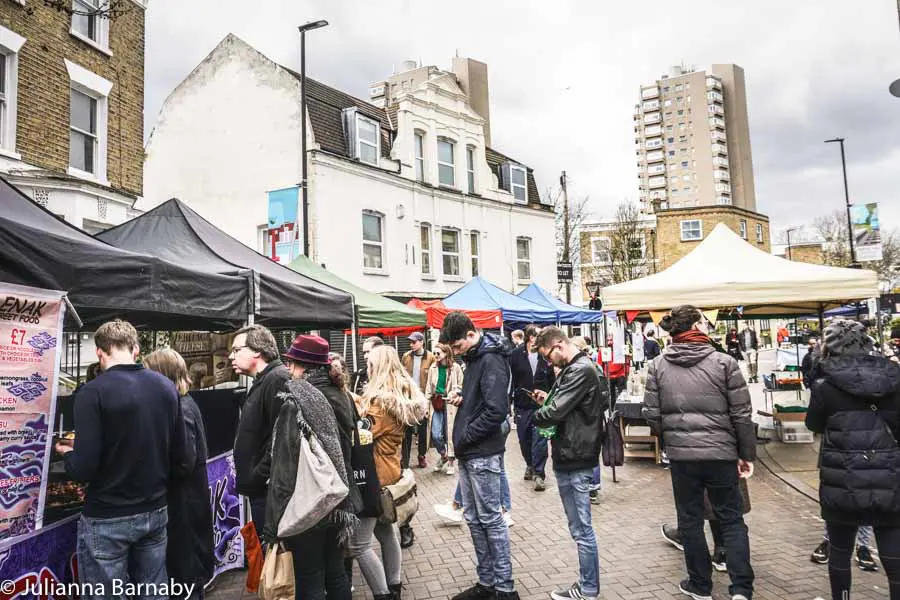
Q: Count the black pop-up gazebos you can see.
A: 2